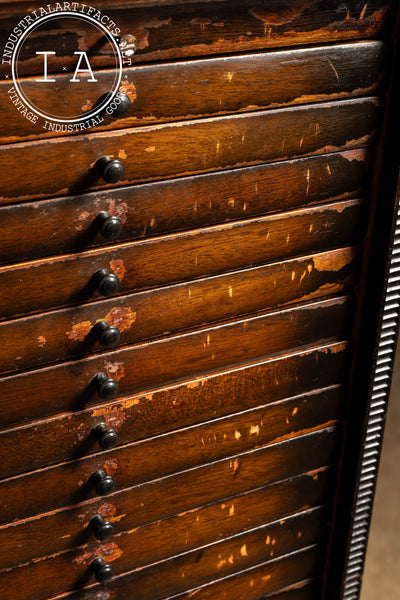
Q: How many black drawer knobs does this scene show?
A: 10